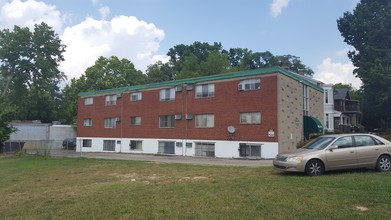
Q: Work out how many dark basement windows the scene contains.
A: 6